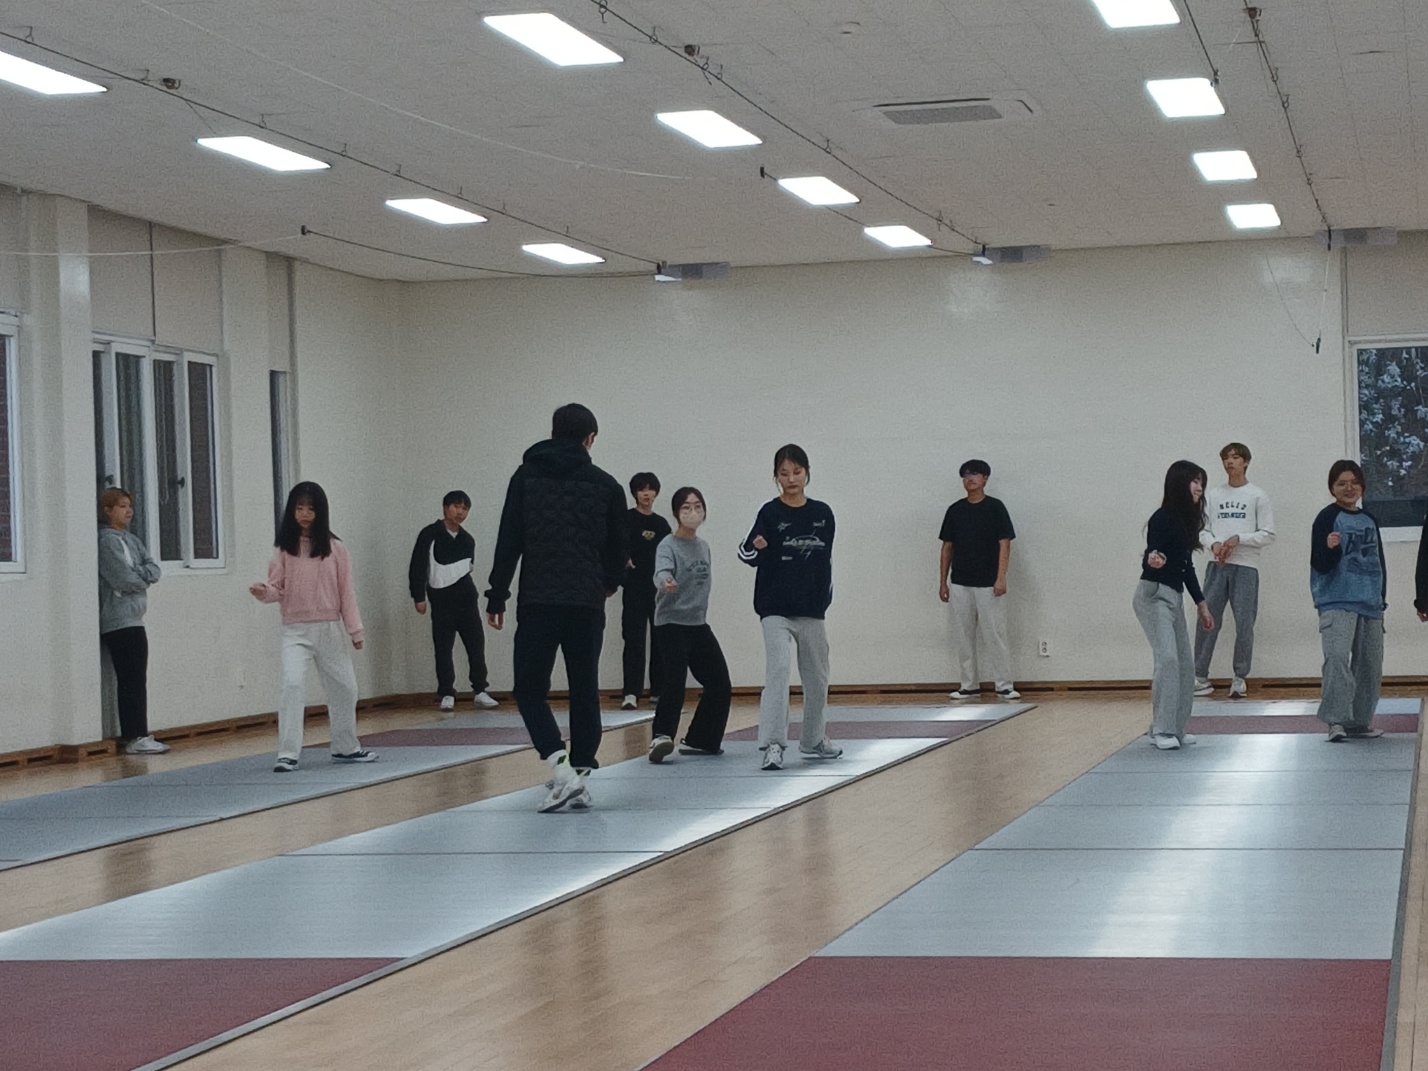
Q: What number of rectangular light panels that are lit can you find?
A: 12